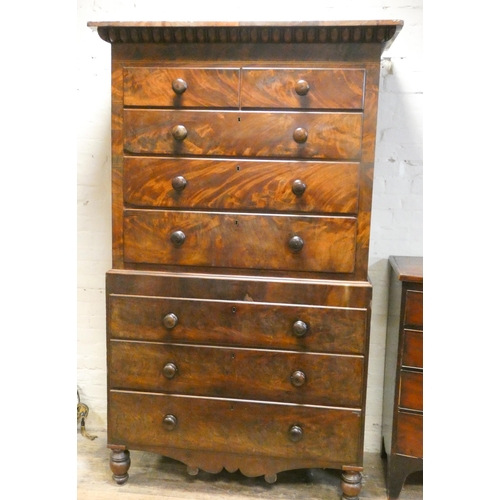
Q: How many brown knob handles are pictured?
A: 14